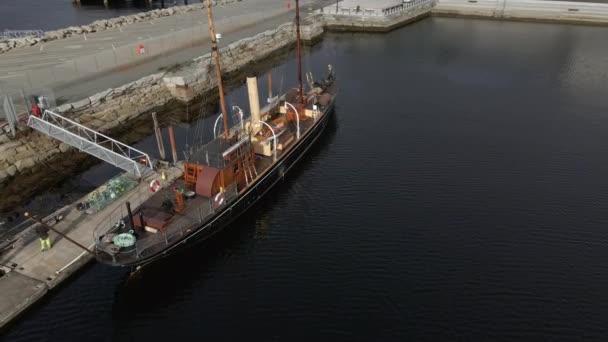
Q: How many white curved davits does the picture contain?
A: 4